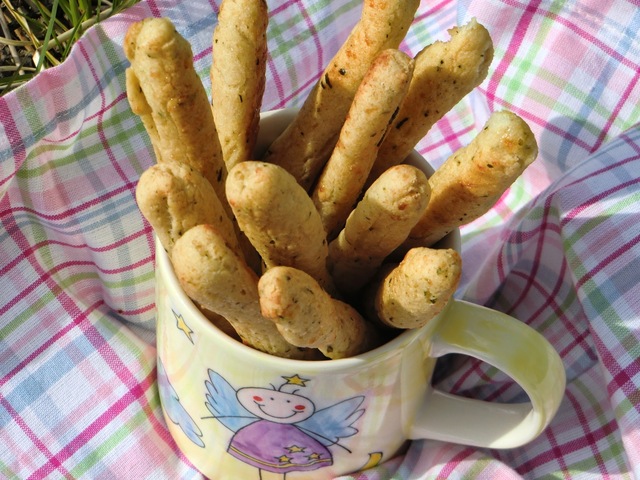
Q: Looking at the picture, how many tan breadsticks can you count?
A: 12